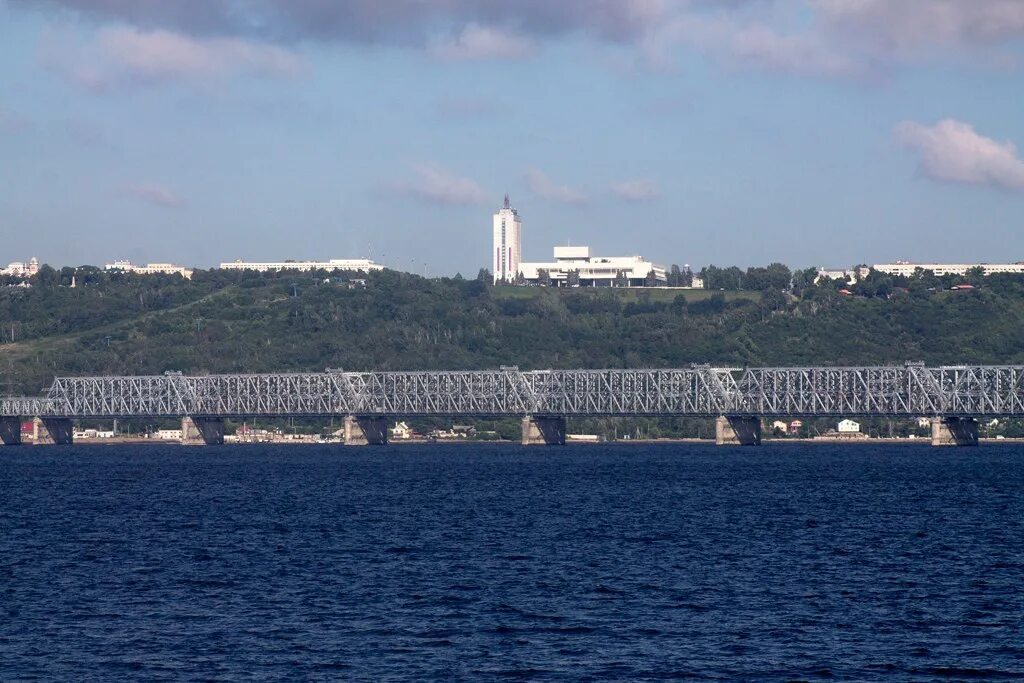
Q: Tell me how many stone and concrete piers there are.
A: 7